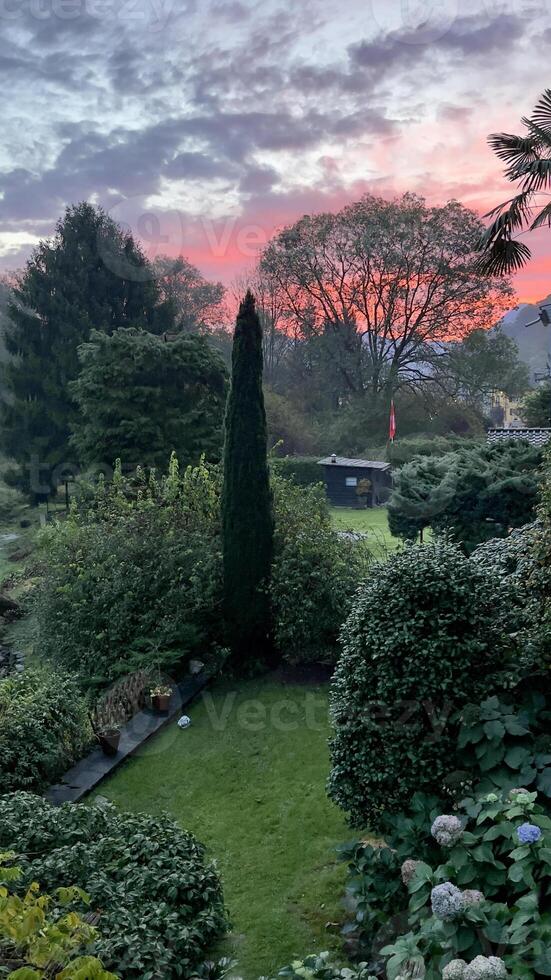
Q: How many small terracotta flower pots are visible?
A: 2